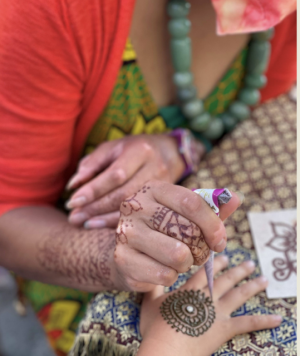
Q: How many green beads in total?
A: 14